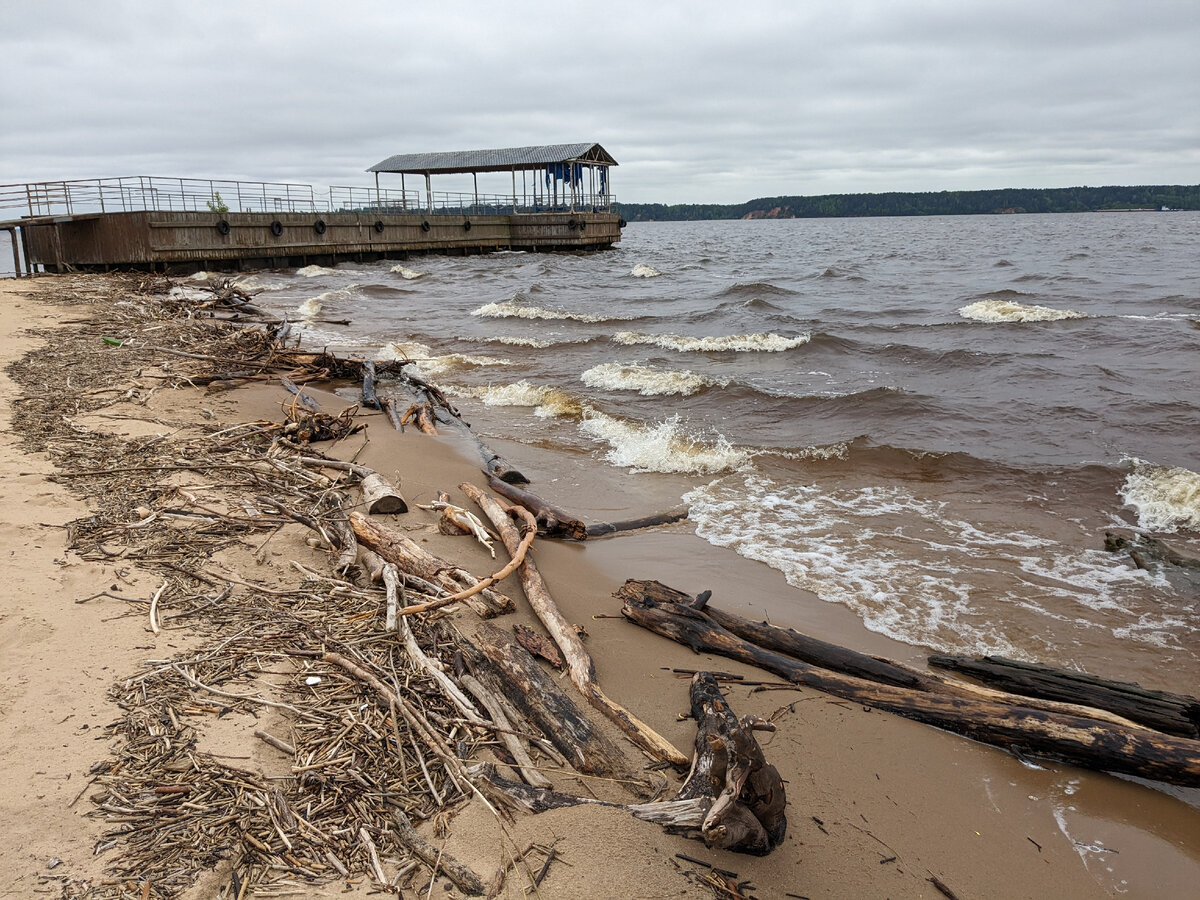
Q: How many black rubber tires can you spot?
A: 9